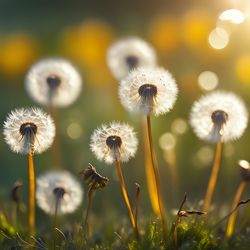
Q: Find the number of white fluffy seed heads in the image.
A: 7